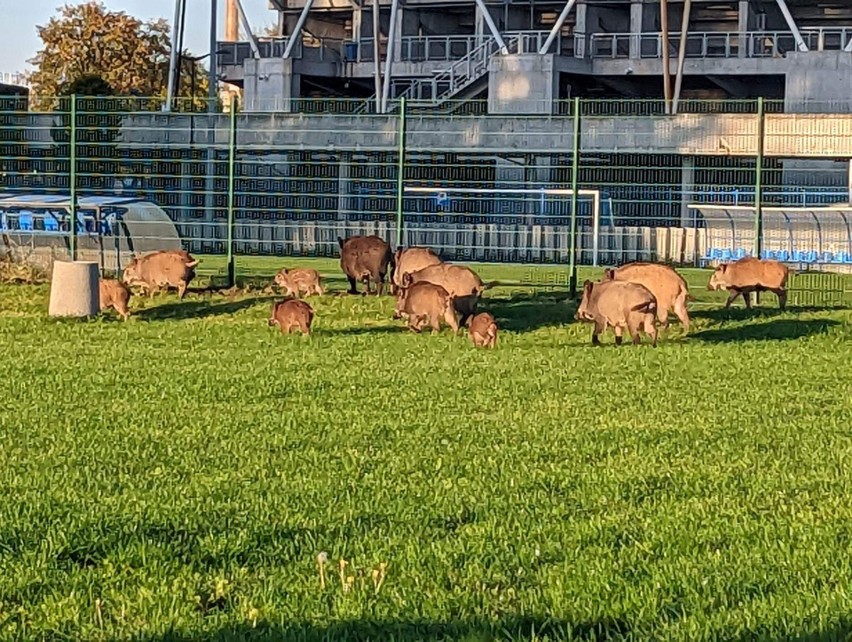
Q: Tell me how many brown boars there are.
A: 12